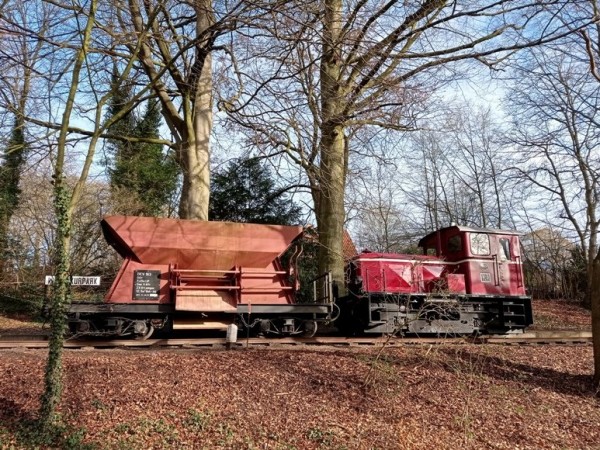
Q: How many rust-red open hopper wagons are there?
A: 1